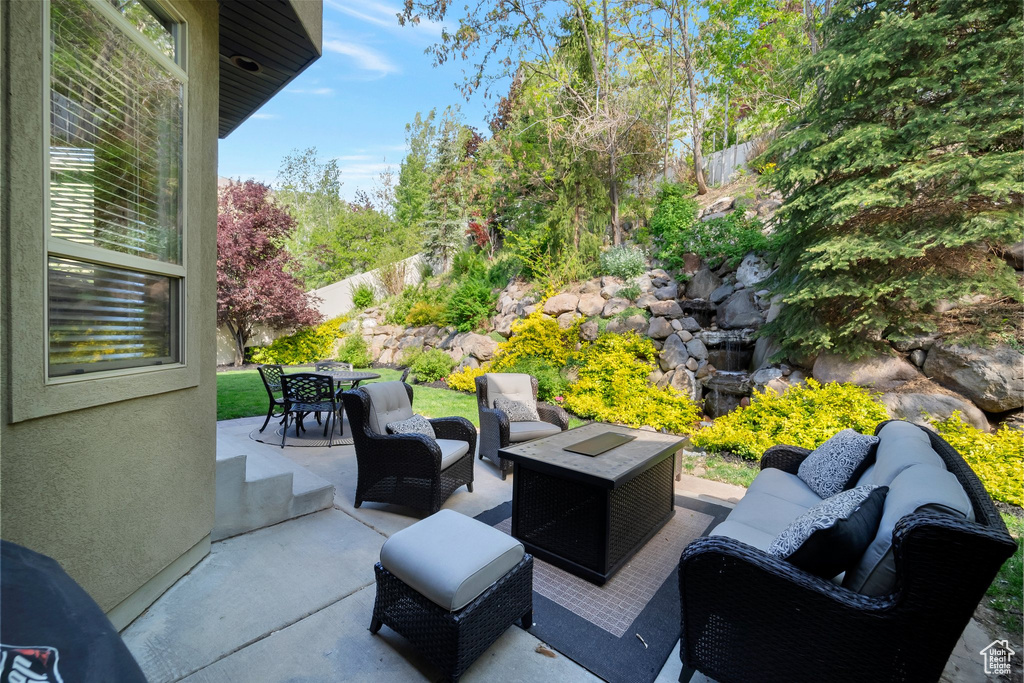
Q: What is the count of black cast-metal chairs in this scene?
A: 4